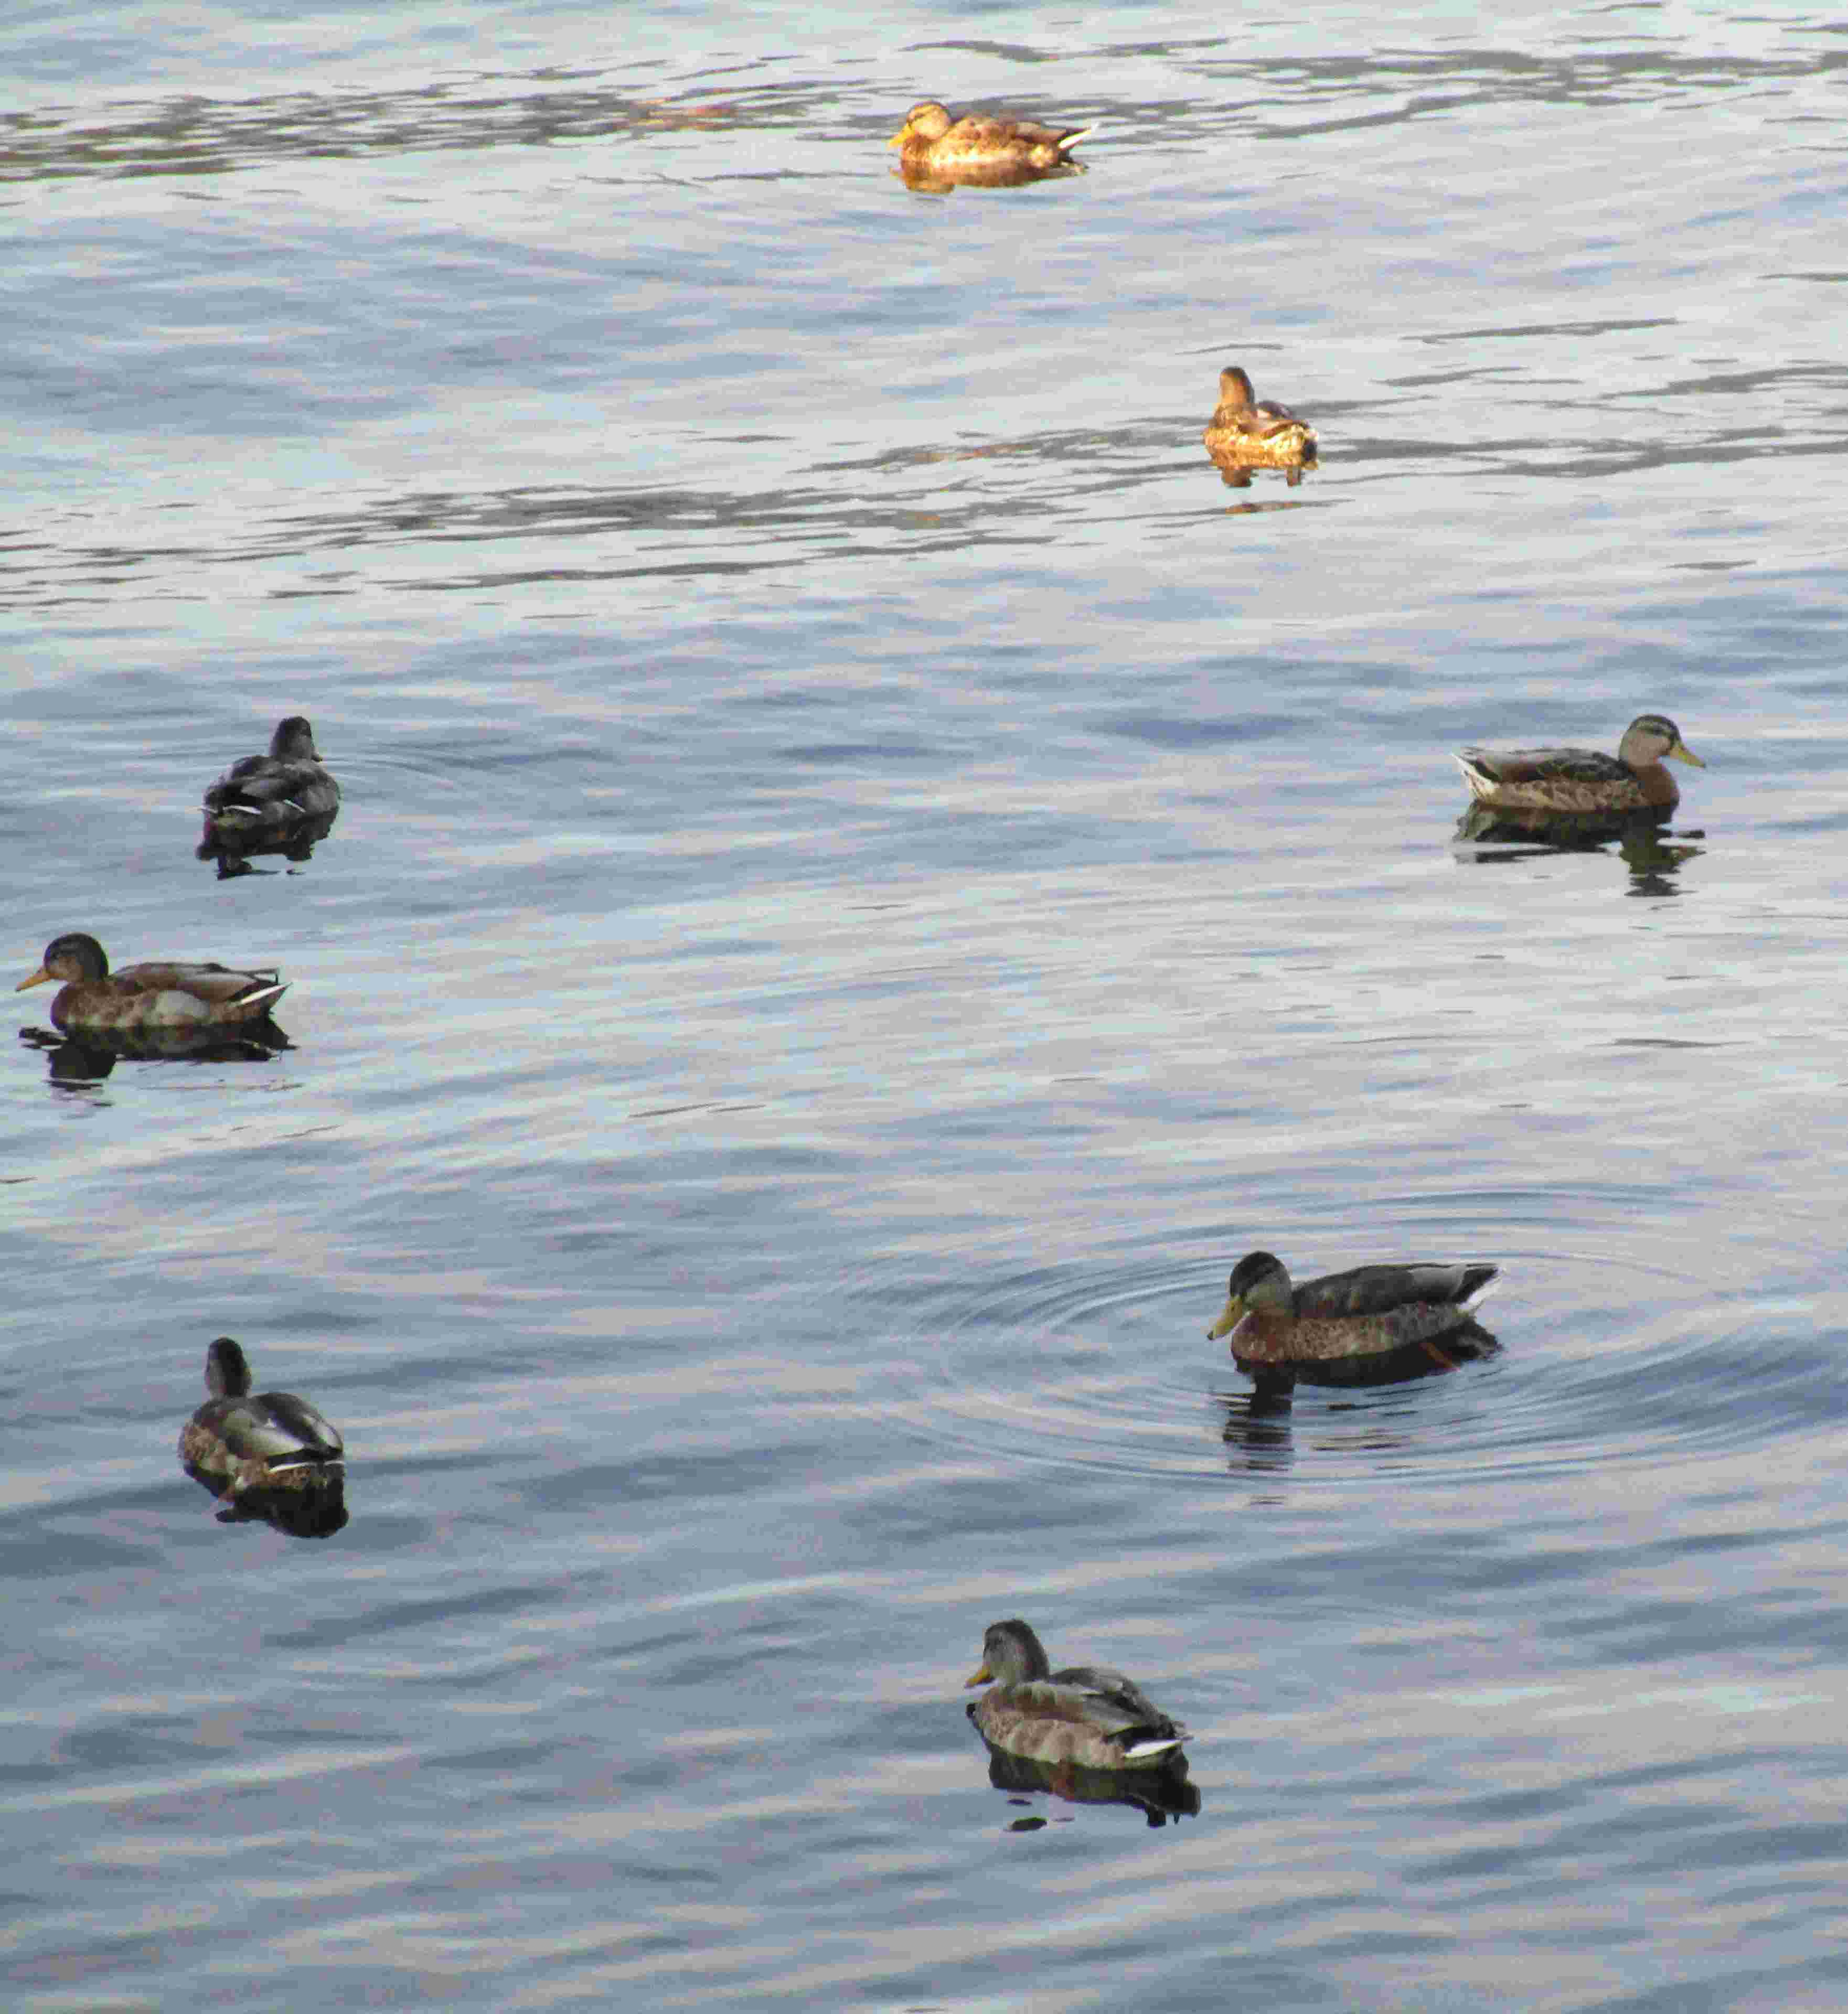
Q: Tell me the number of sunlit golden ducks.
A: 2